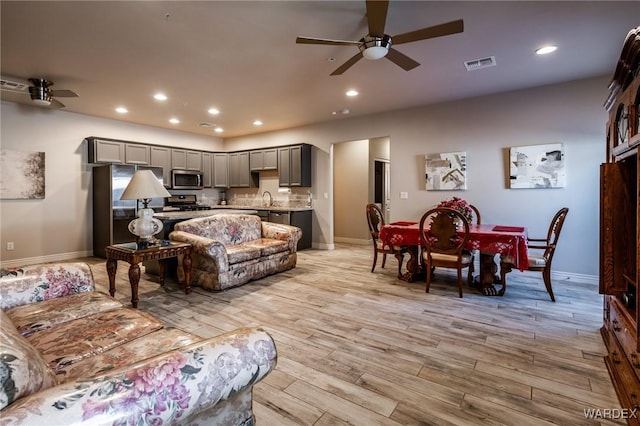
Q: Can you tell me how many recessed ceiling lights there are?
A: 8